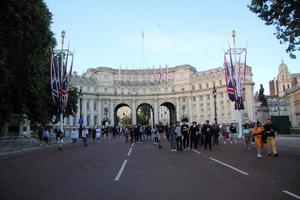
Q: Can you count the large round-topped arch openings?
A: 3